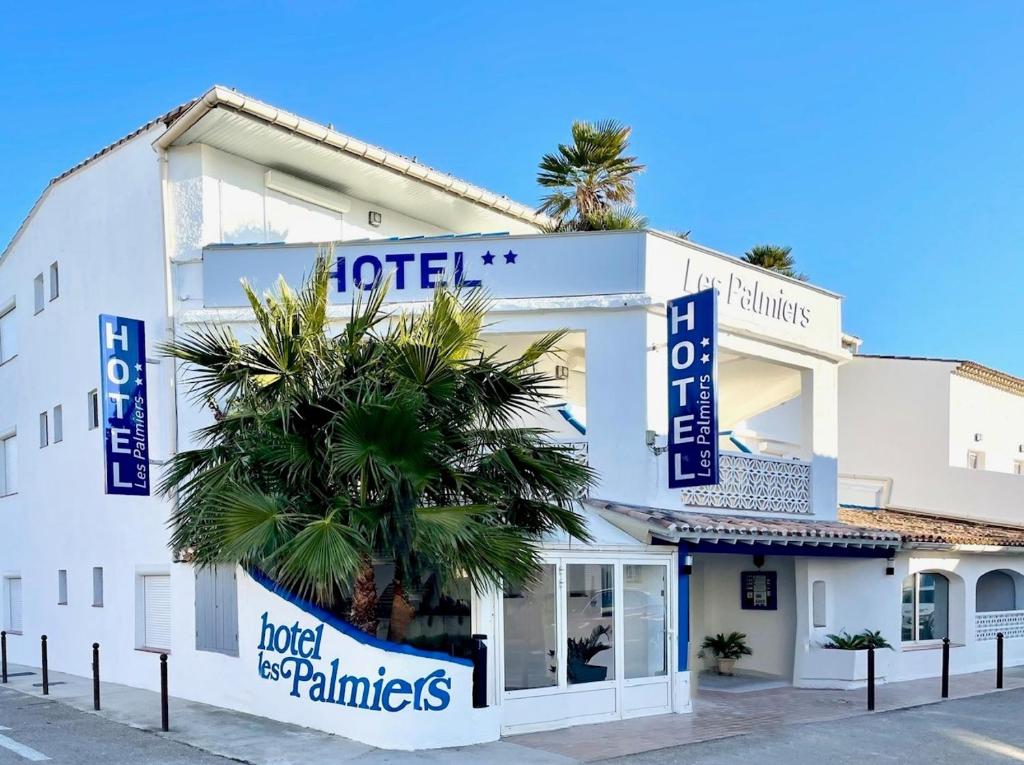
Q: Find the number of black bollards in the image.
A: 7